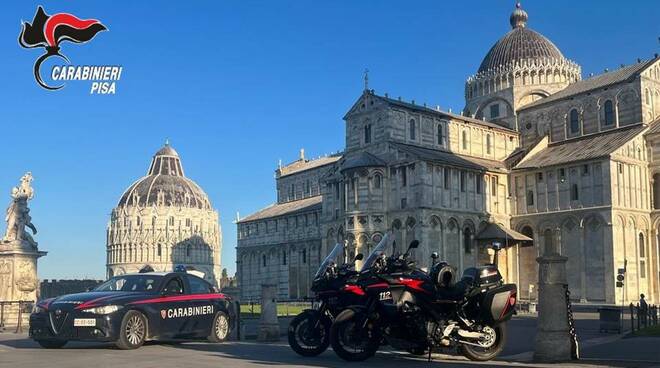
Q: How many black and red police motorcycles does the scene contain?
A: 2